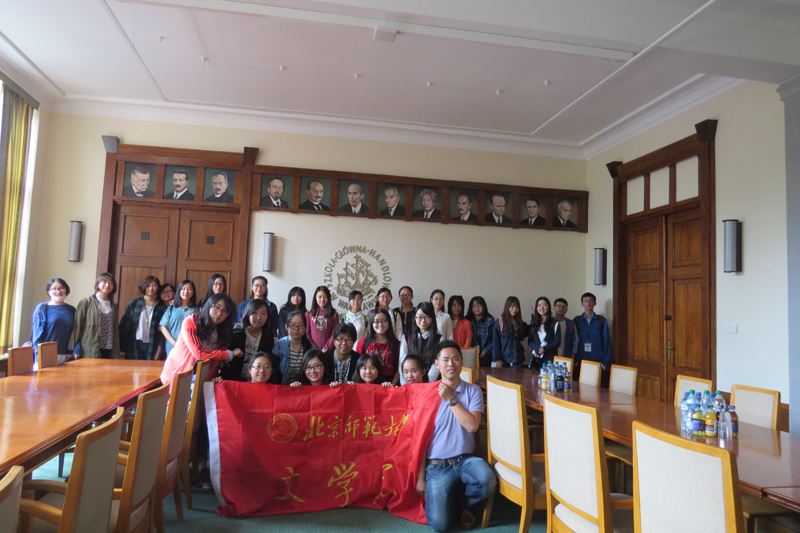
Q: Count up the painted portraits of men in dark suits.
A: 12